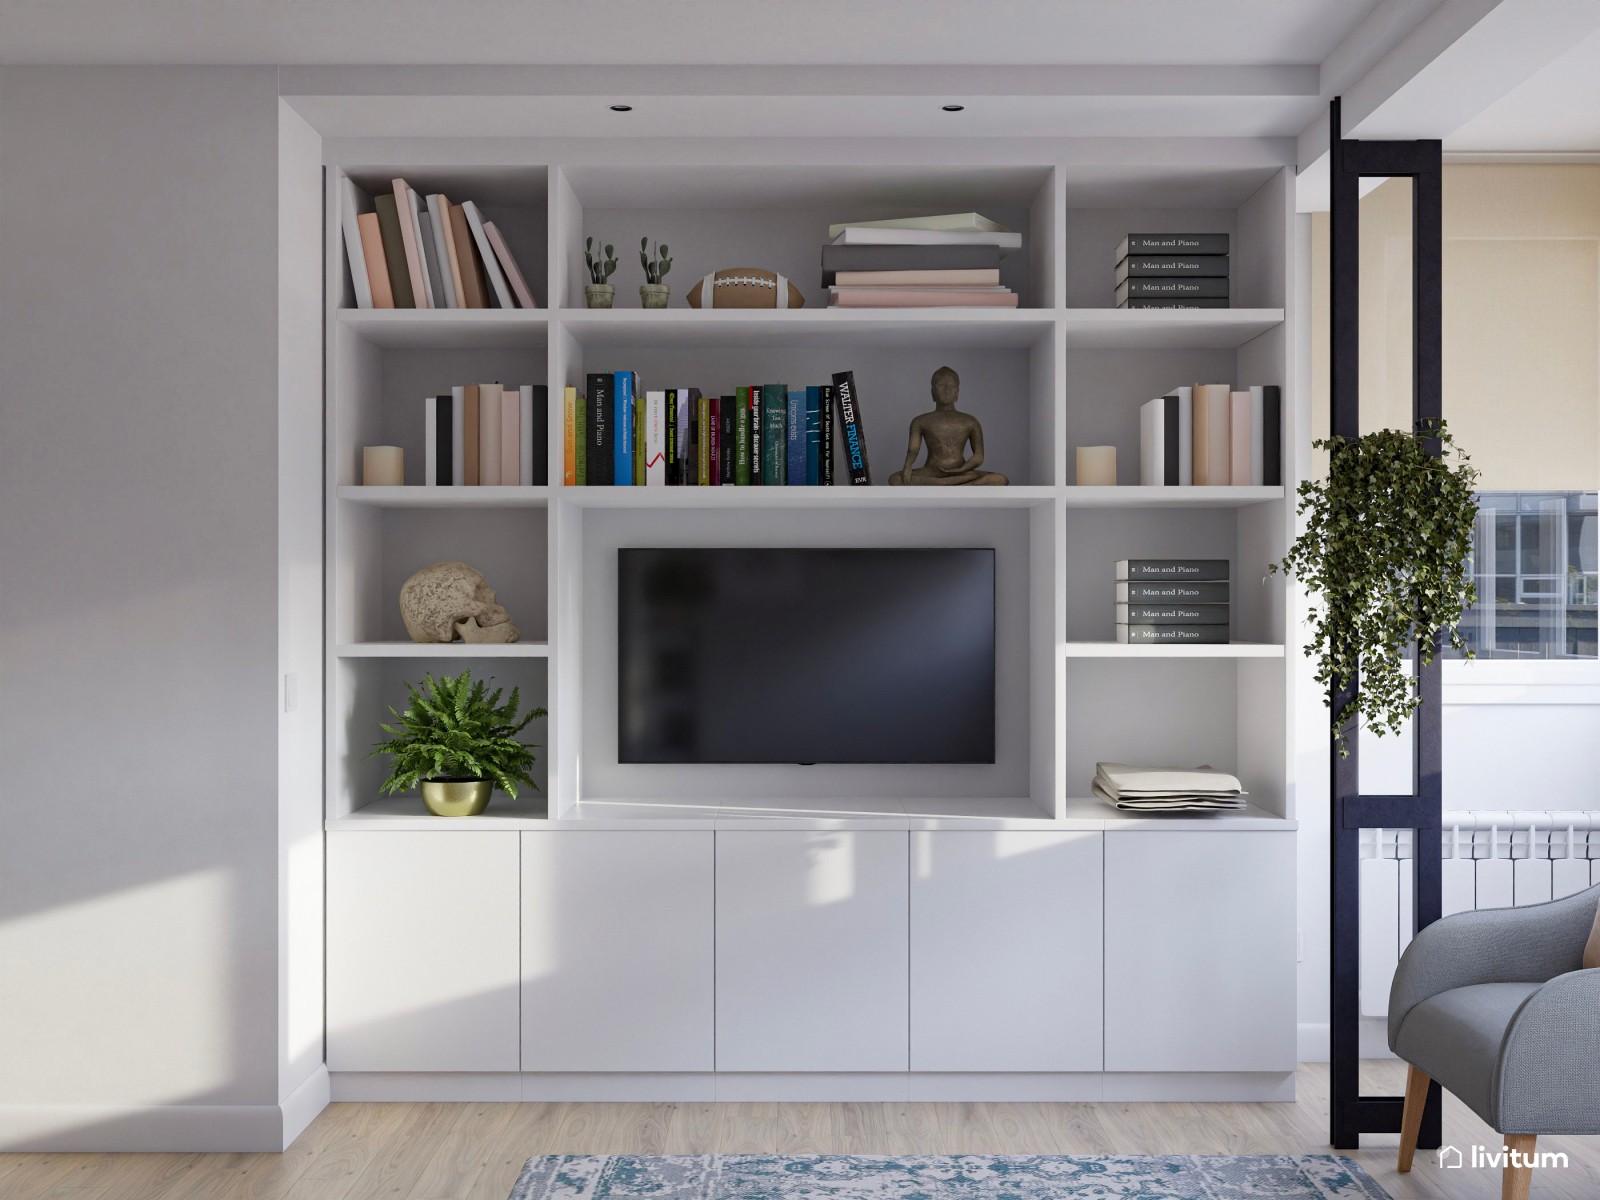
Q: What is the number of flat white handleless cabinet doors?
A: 5